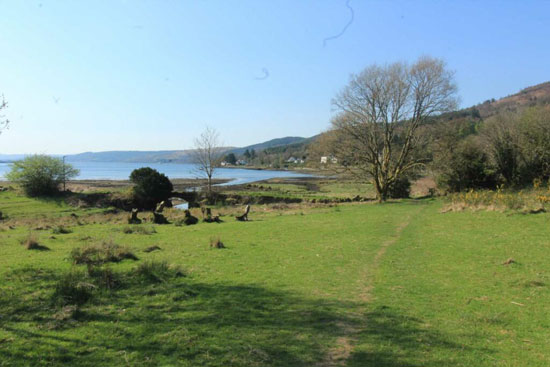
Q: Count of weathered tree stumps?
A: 5